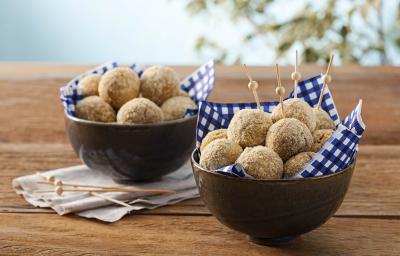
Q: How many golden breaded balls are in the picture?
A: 15